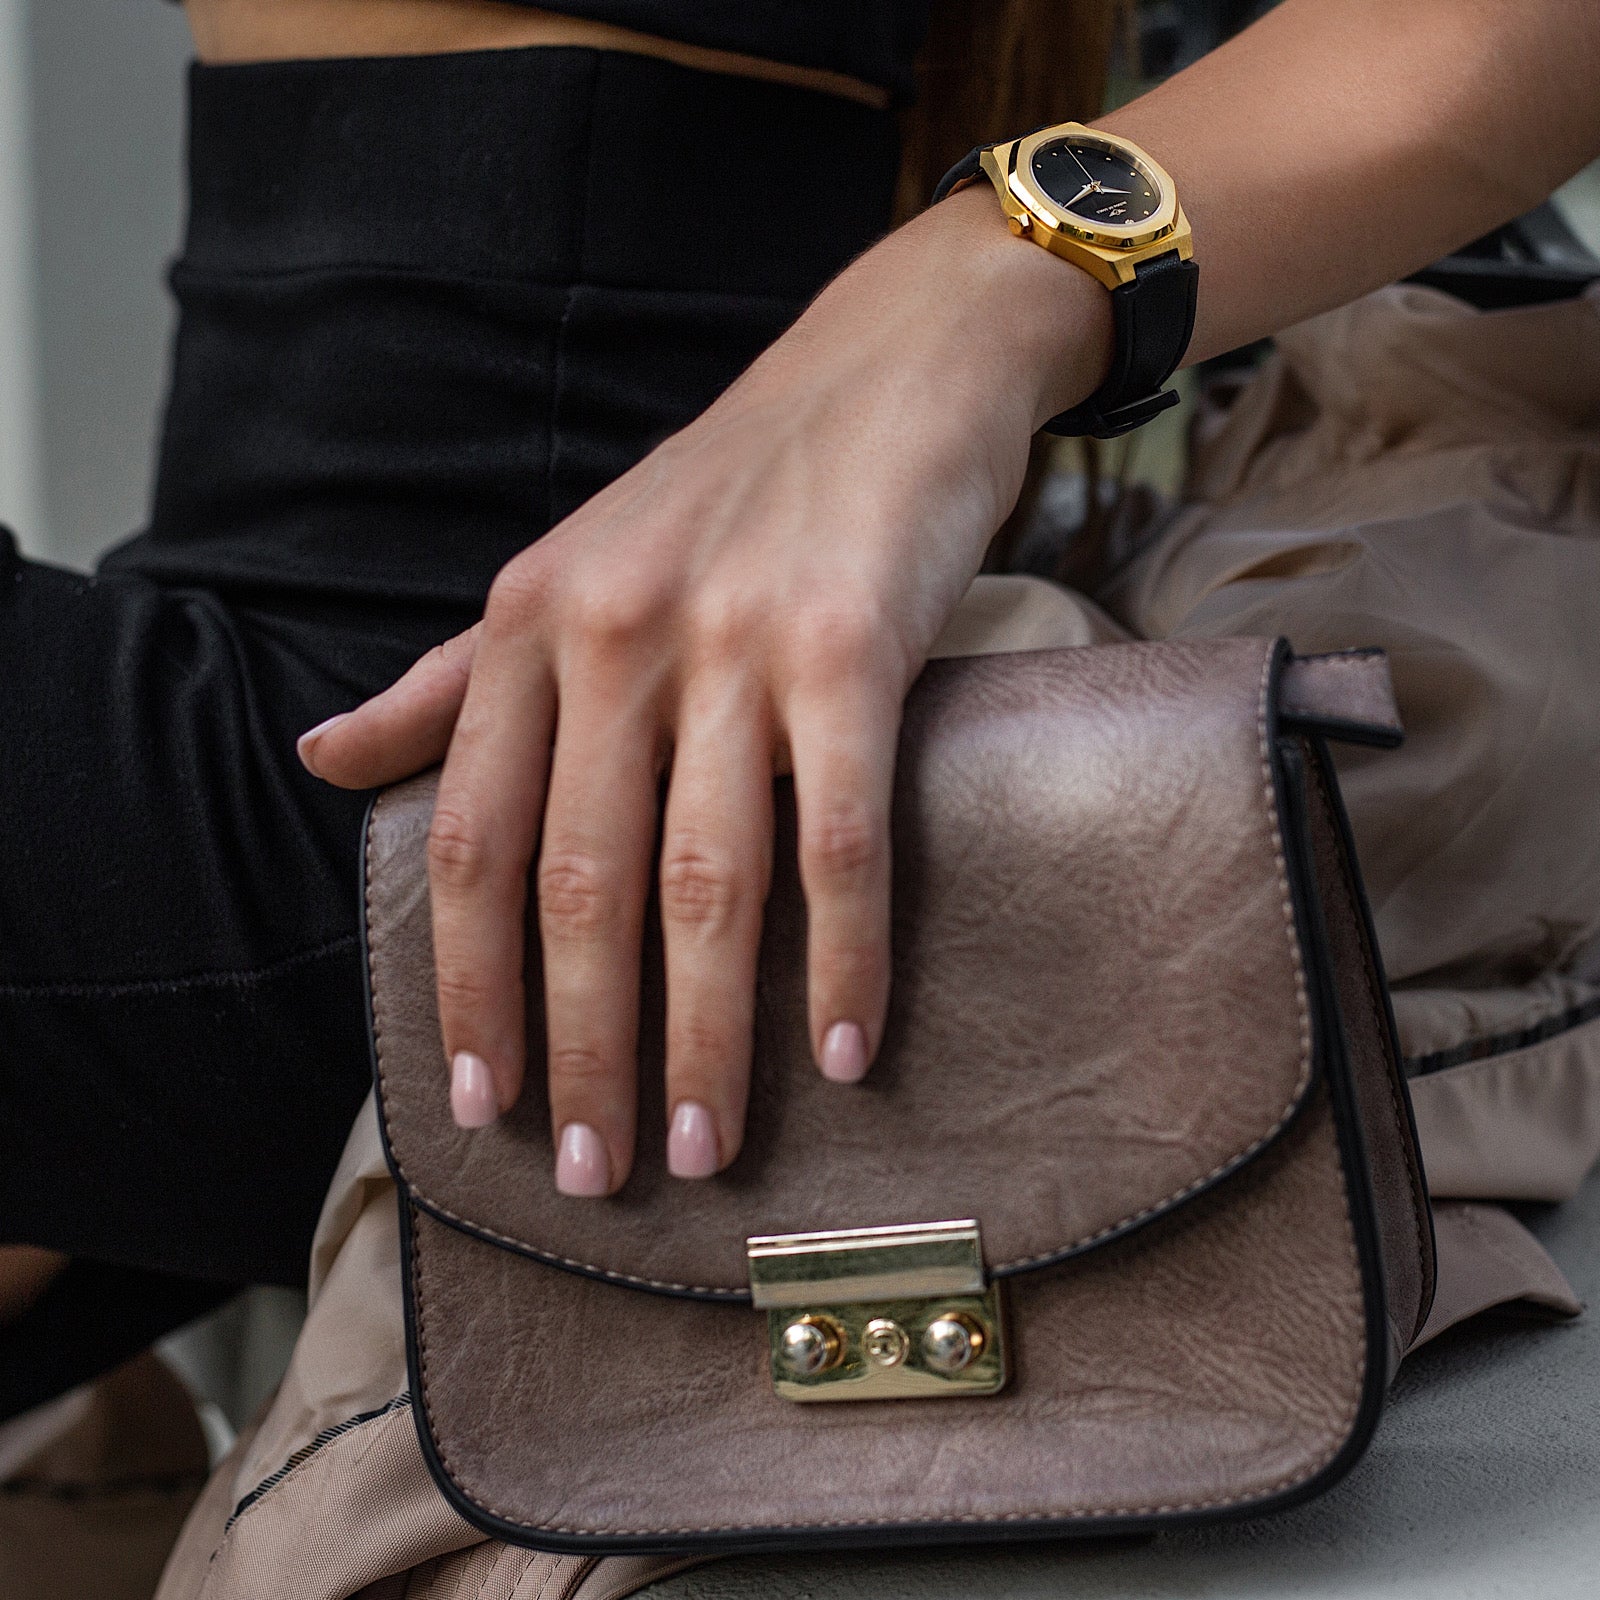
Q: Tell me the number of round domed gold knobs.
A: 2